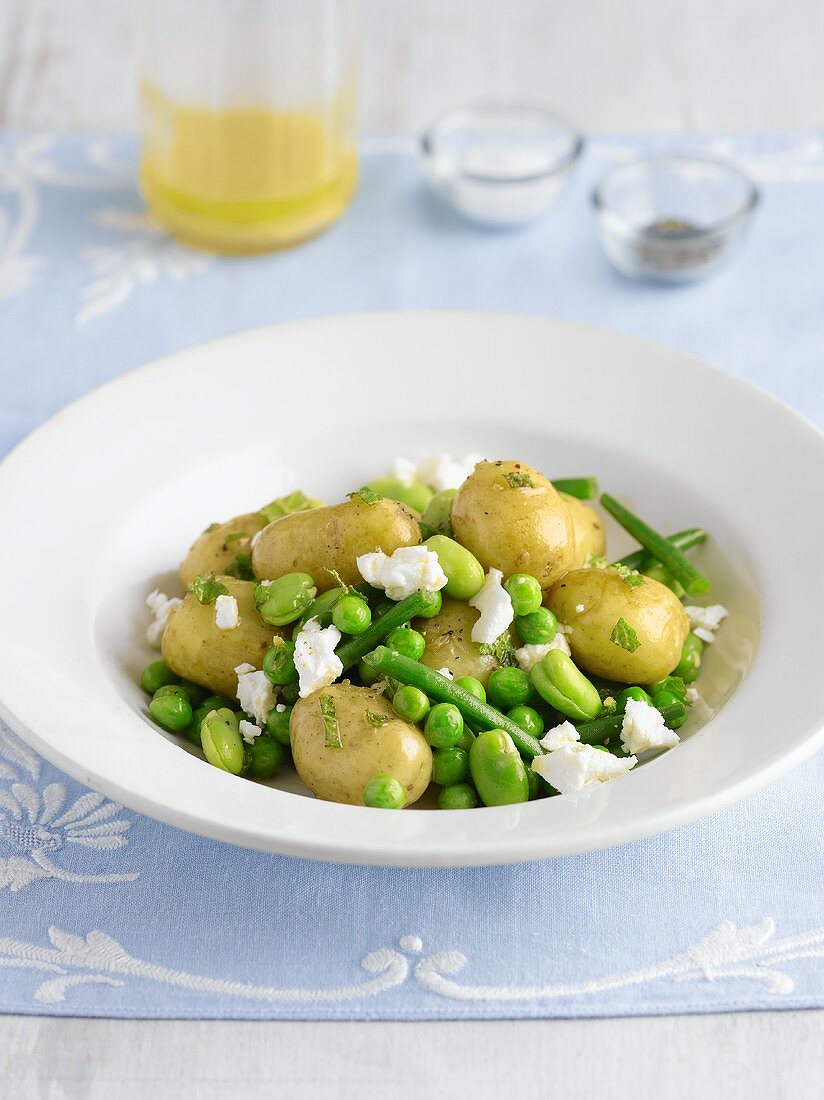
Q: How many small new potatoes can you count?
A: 8